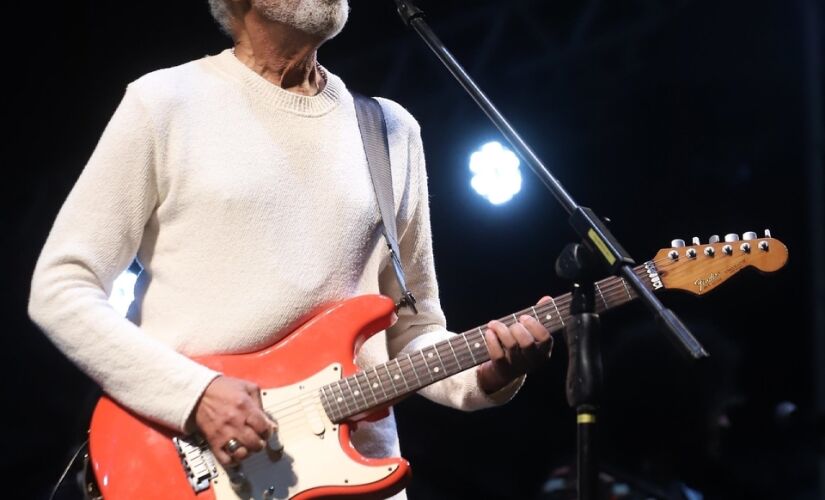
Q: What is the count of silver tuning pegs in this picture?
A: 6